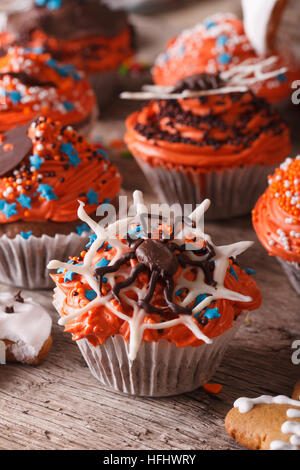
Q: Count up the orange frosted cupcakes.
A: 7